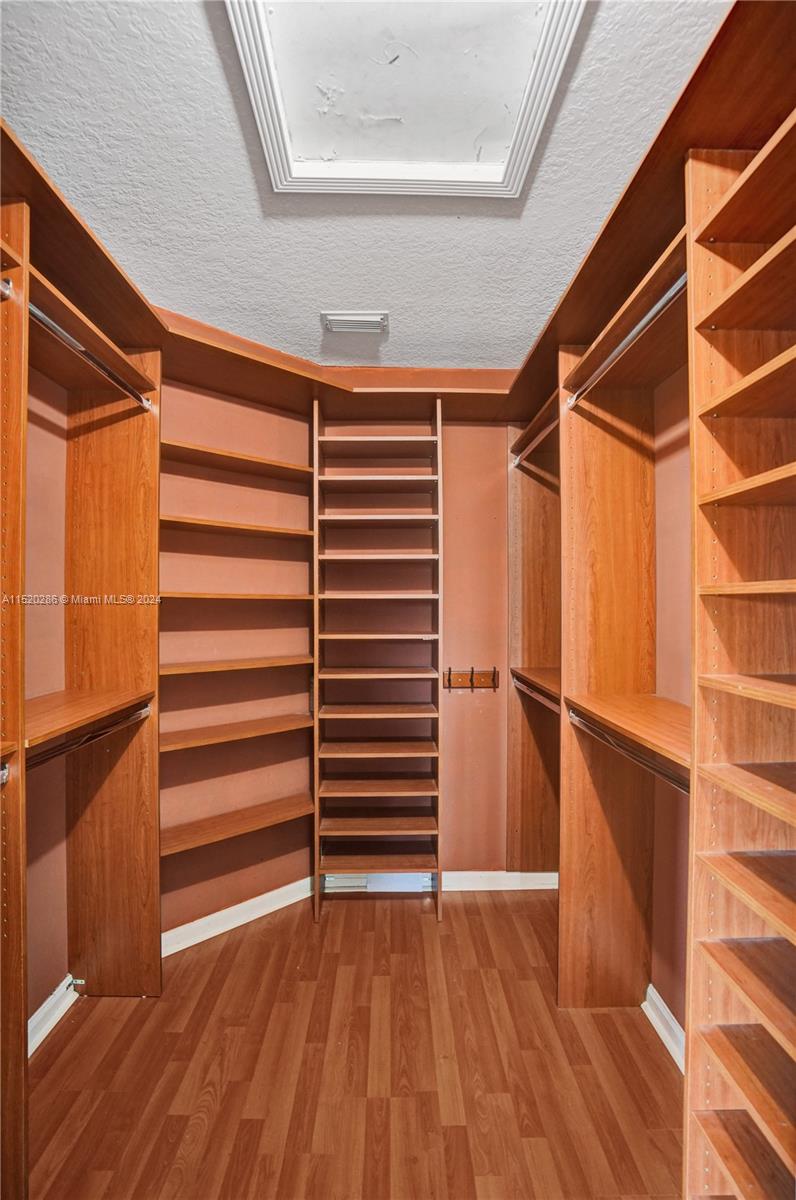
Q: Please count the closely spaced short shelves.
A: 12